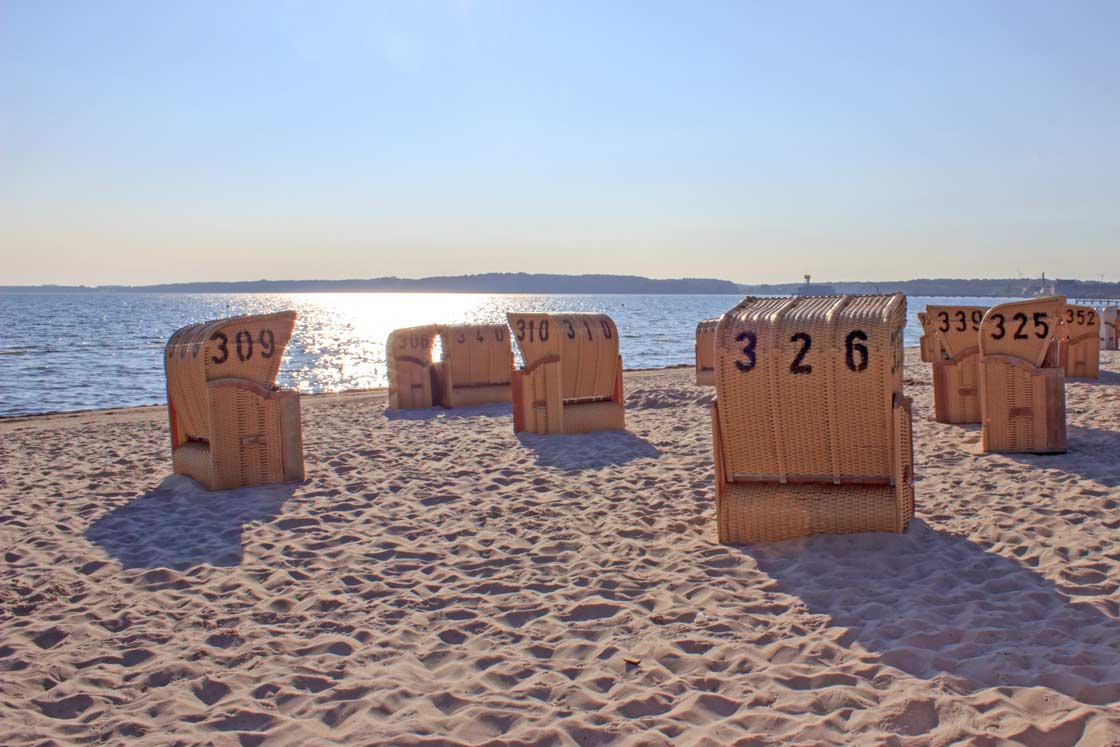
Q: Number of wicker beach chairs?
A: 11